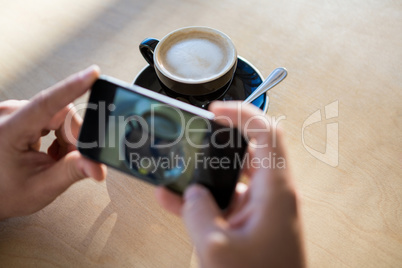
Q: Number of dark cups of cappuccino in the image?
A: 1